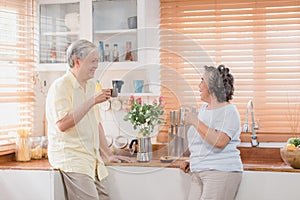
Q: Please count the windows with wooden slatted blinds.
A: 2